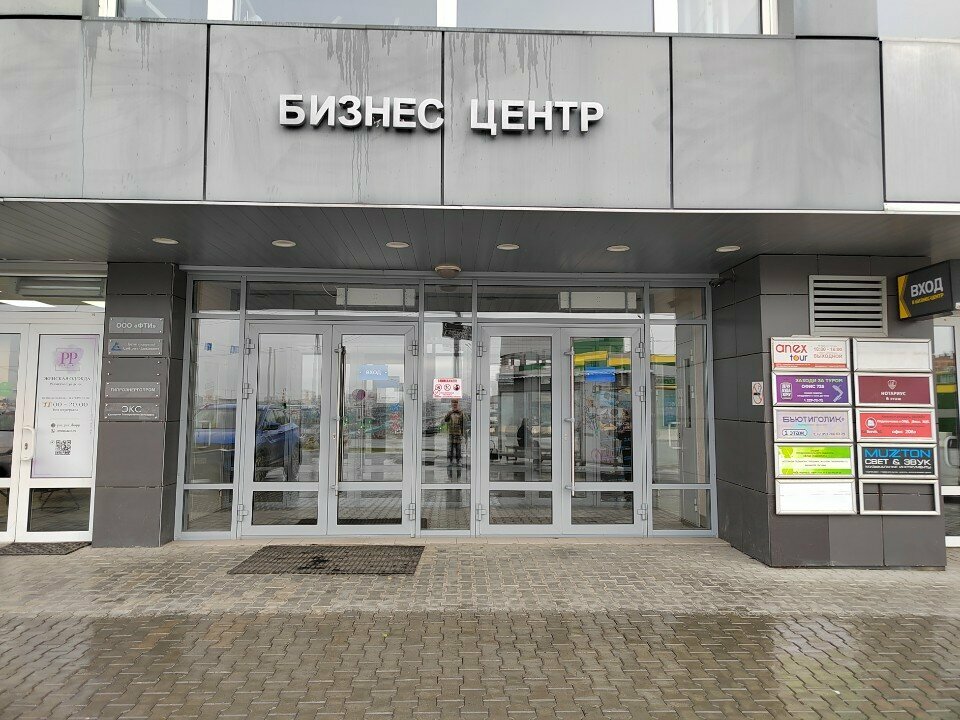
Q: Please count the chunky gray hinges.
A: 12